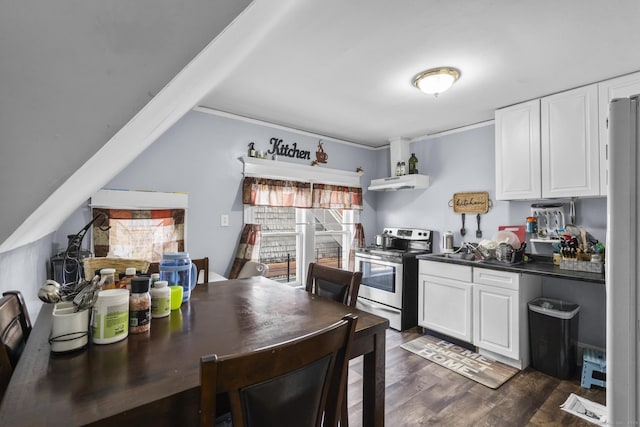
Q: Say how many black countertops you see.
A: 1